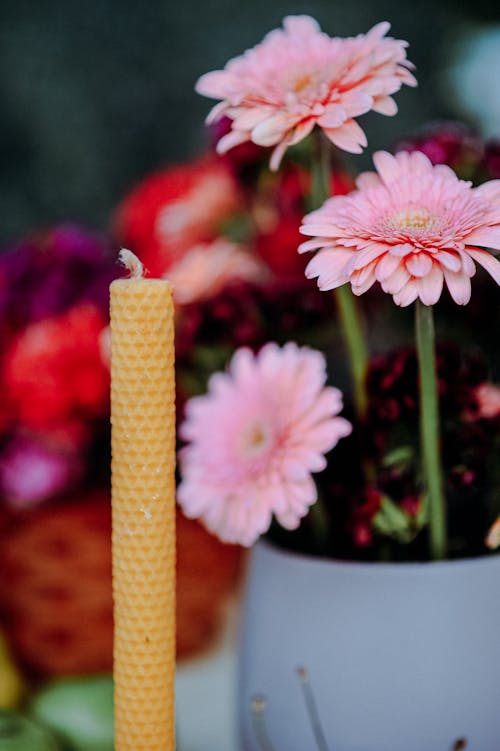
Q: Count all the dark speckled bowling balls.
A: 0